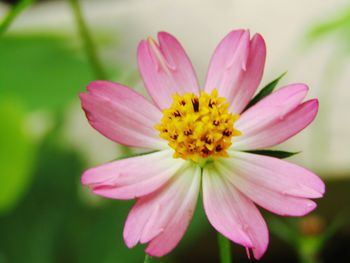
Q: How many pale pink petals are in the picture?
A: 8